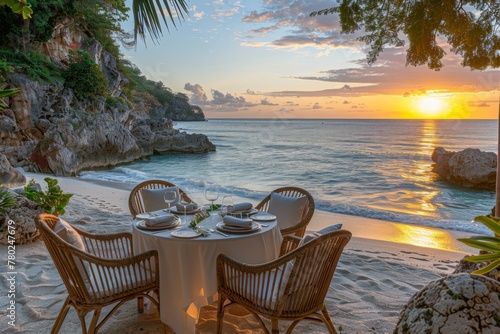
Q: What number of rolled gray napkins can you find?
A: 4